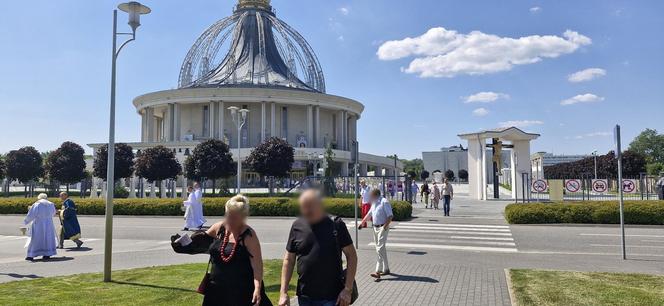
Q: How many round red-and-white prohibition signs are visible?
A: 4